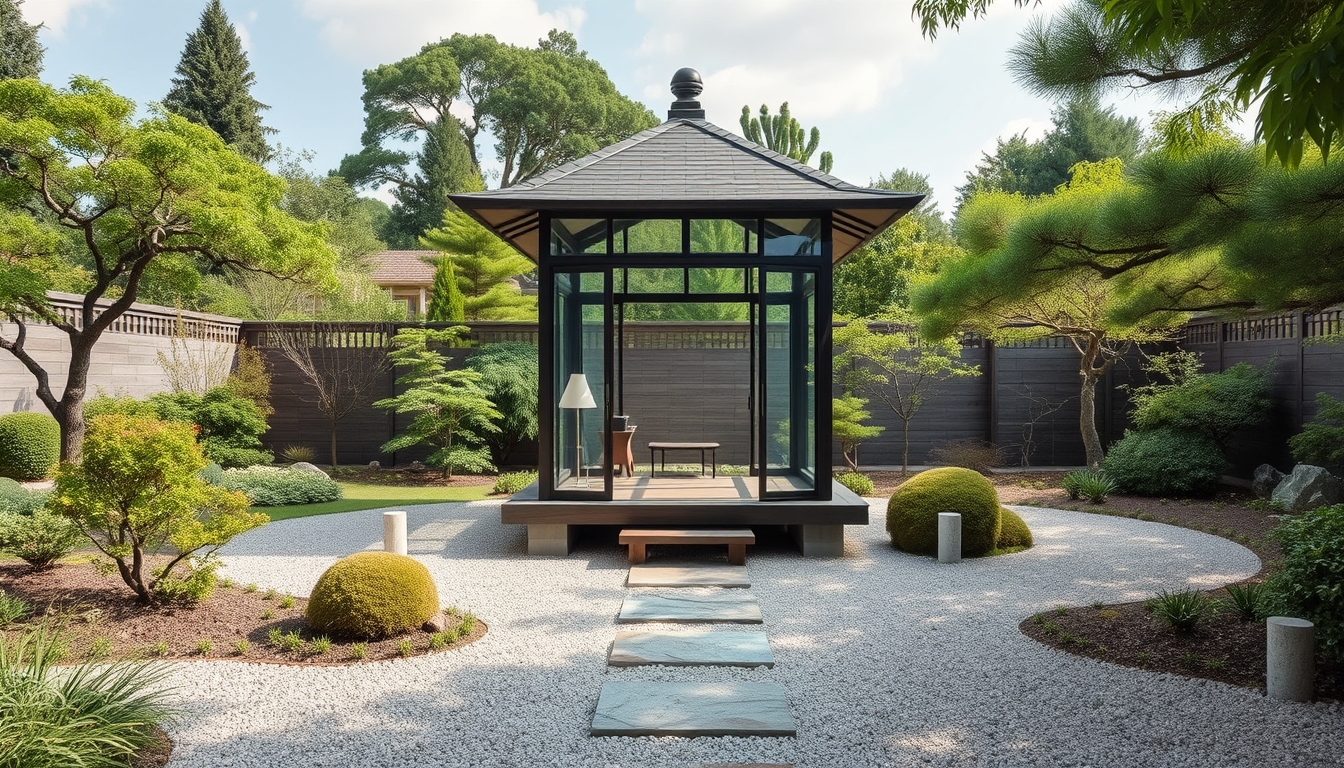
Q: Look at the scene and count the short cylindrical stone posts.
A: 3